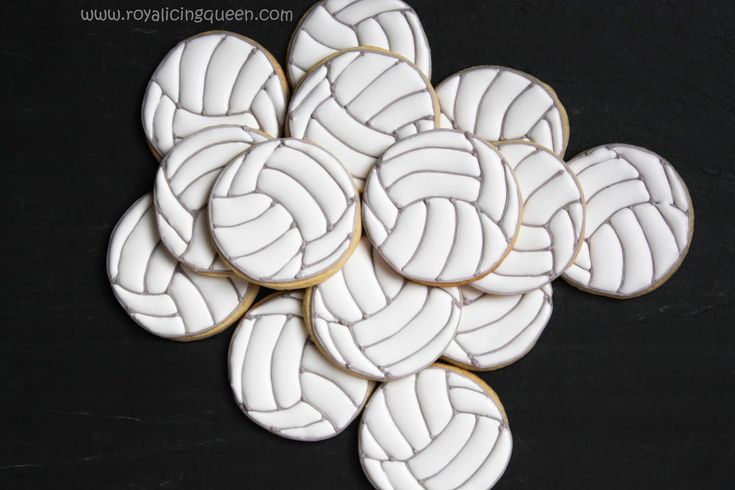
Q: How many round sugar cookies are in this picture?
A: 14